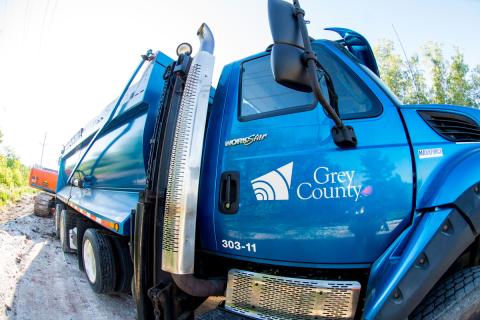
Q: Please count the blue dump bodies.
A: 1